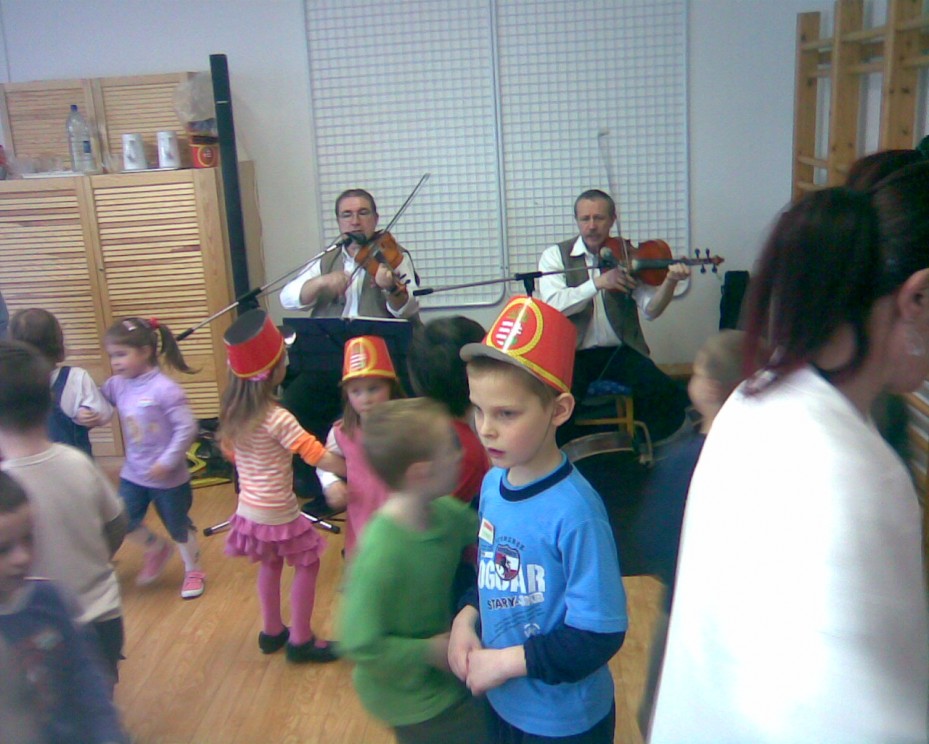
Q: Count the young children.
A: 10